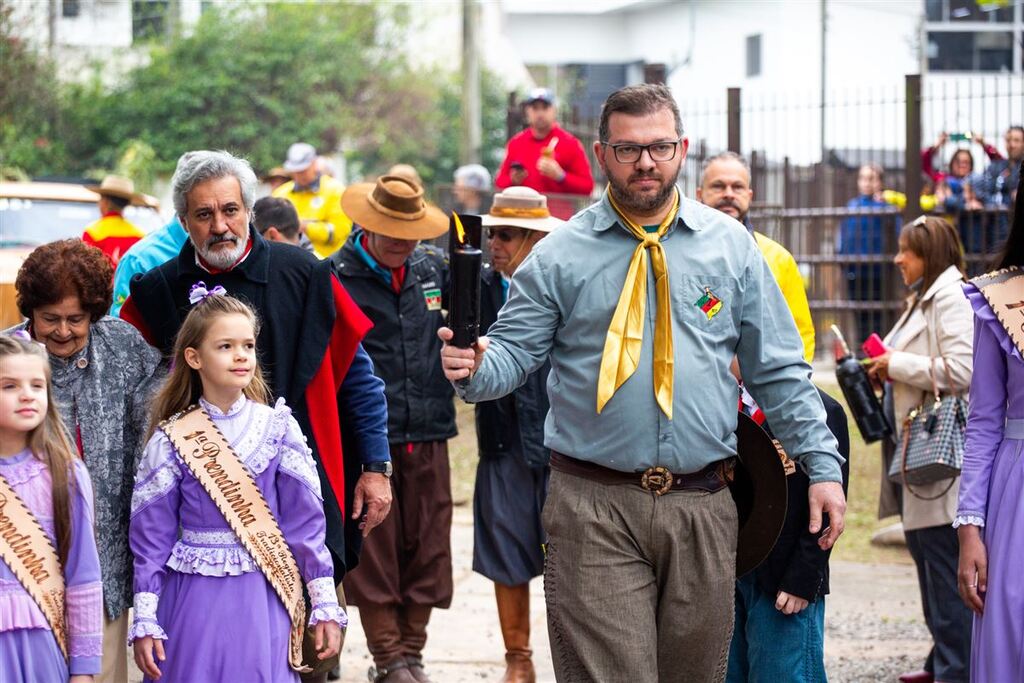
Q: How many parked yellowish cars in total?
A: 1